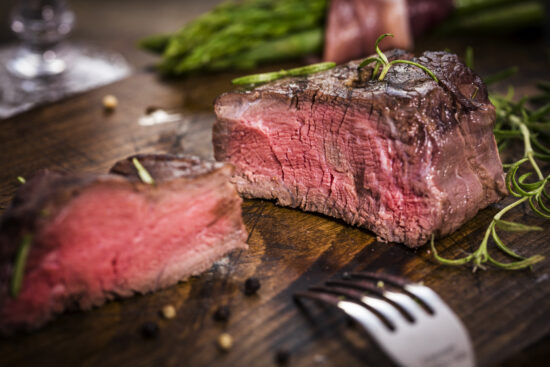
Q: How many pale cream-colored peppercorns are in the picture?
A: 3